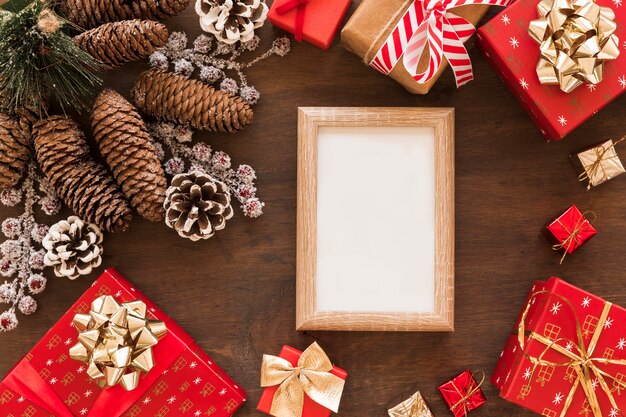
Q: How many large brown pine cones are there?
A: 6